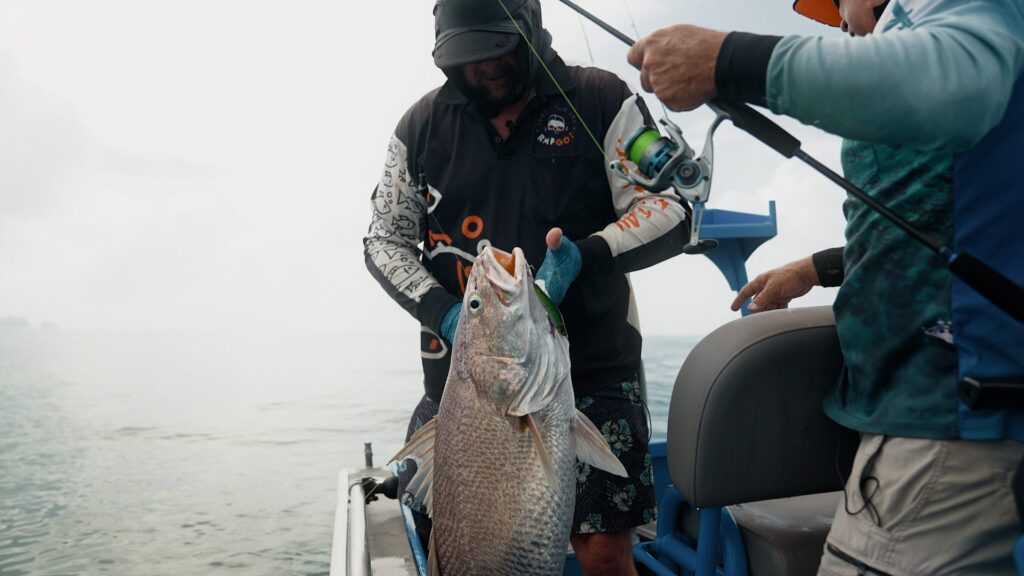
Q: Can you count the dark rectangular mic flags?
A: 0